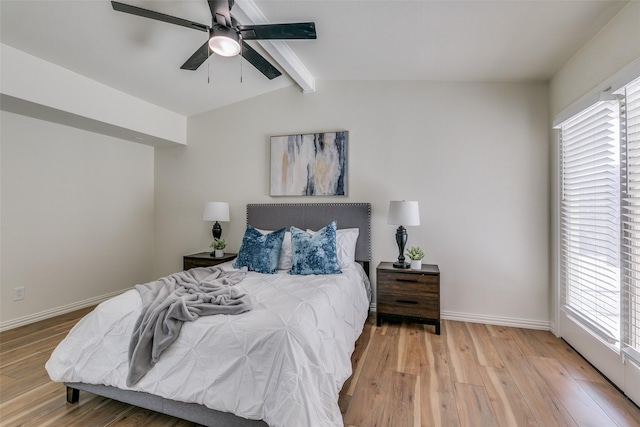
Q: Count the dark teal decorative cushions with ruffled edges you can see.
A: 2